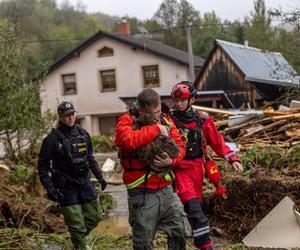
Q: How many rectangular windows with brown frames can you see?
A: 3